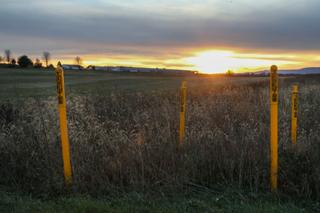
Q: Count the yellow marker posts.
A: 4